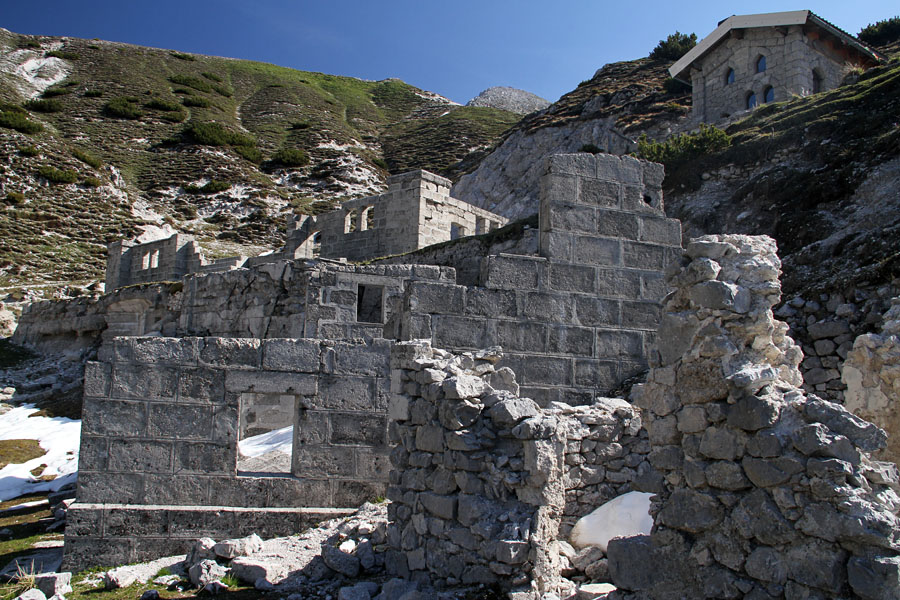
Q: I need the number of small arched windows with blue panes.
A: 4